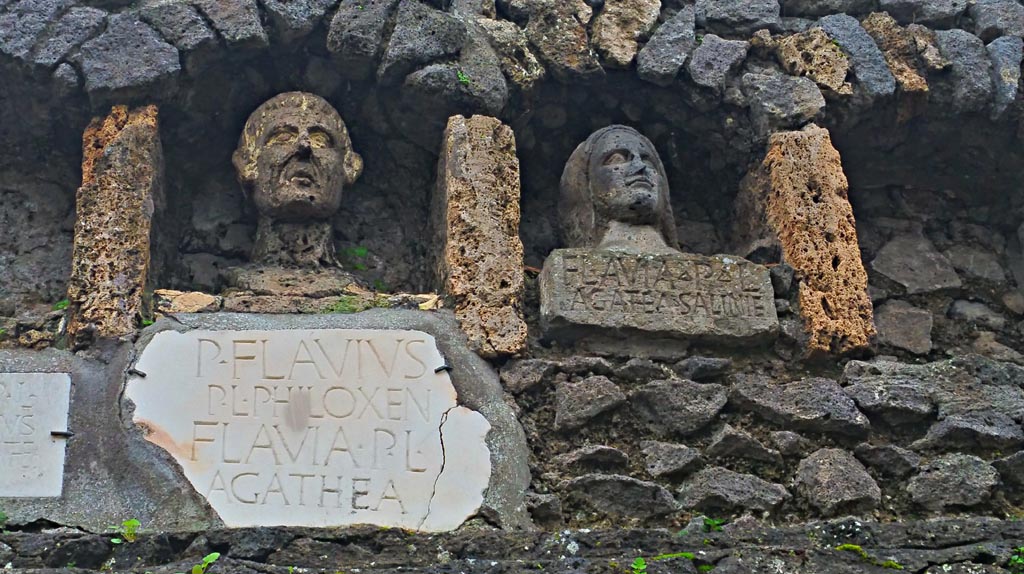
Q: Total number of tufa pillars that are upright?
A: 3